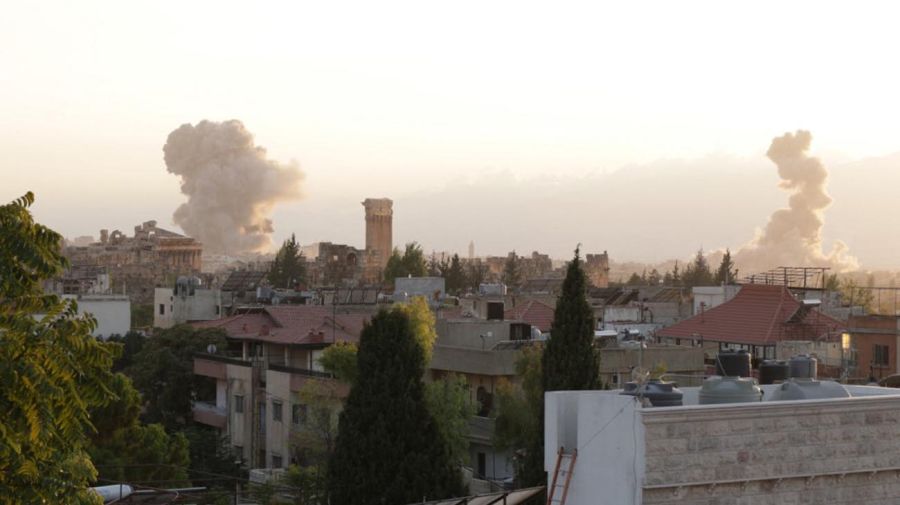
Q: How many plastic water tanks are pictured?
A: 6